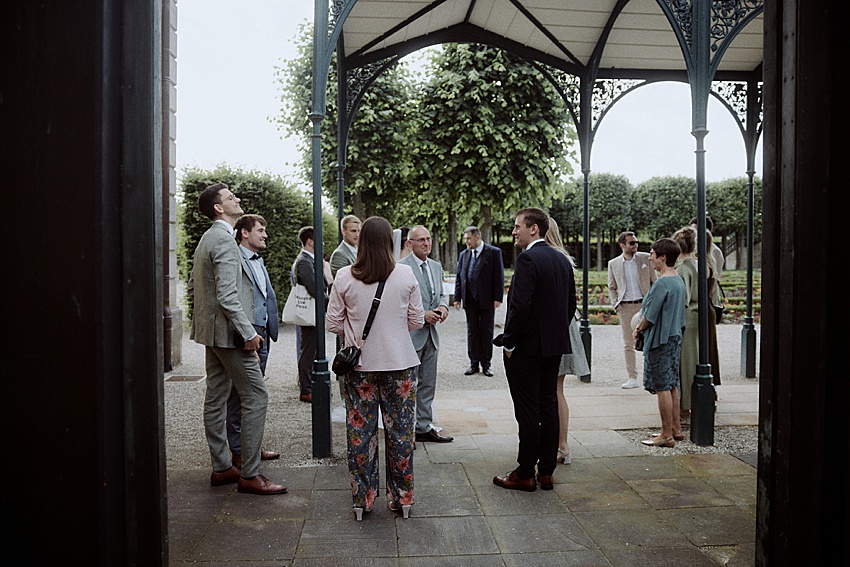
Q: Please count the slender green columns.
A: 5